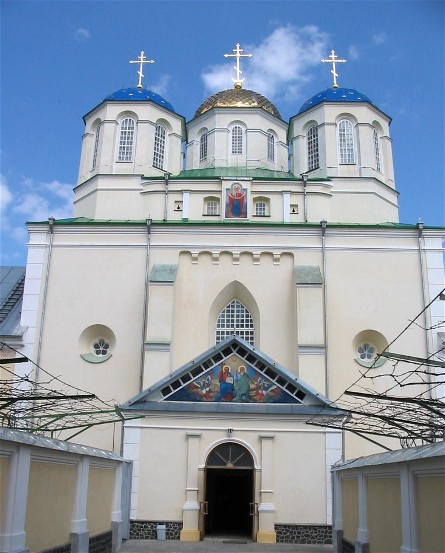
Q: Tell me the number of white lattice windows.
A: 12